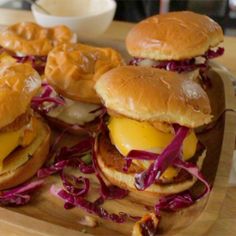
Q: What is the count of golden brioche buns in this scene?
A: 5